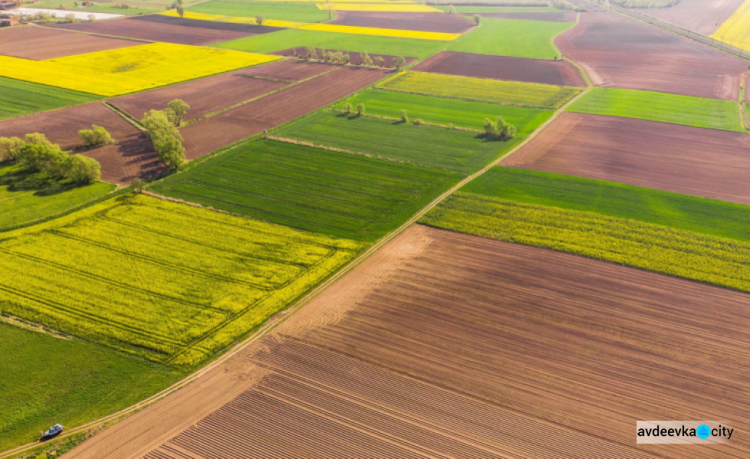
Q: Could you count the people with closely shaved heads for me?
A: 0